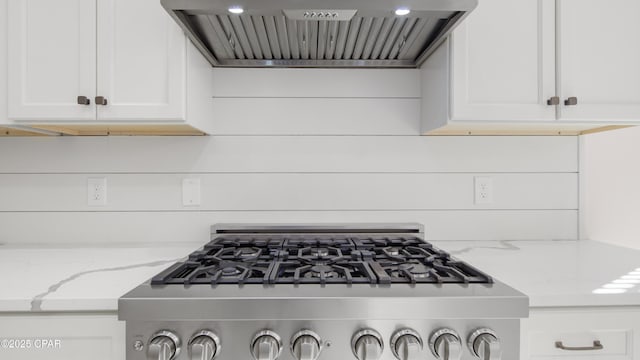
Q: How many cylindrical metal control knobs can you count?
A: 8